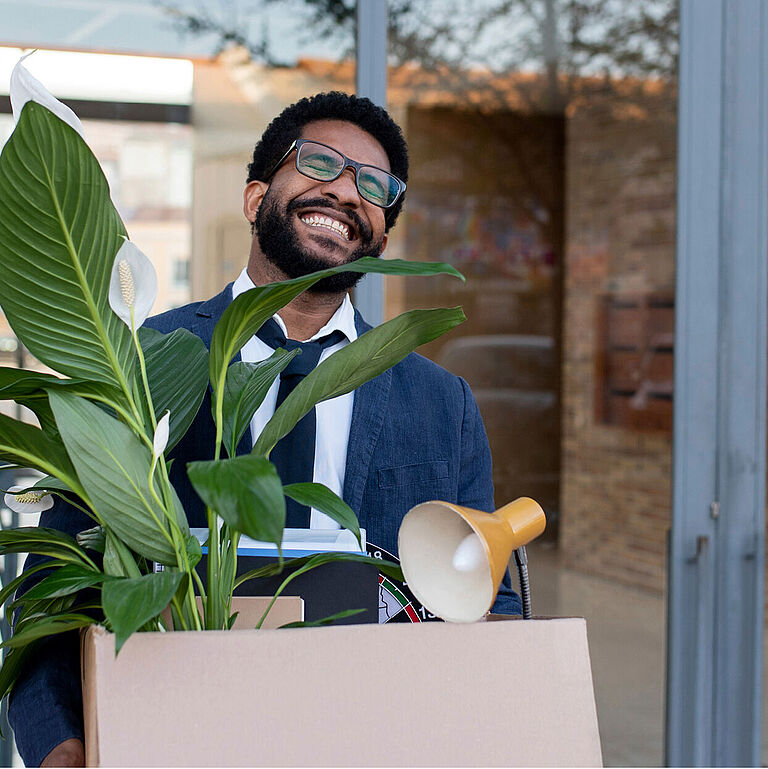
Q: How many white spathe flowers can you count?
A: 4